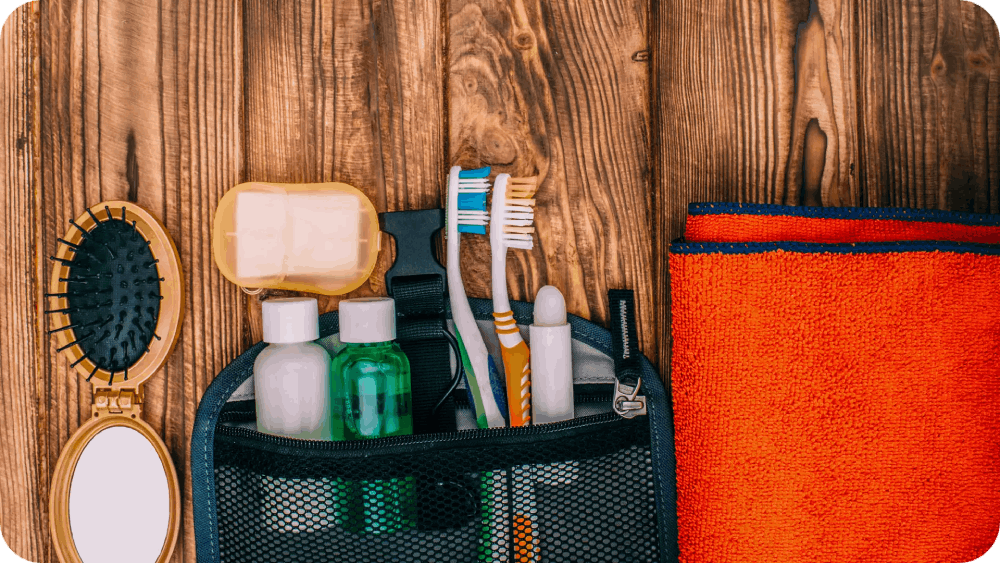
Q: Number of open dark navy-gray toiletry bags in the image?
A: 1